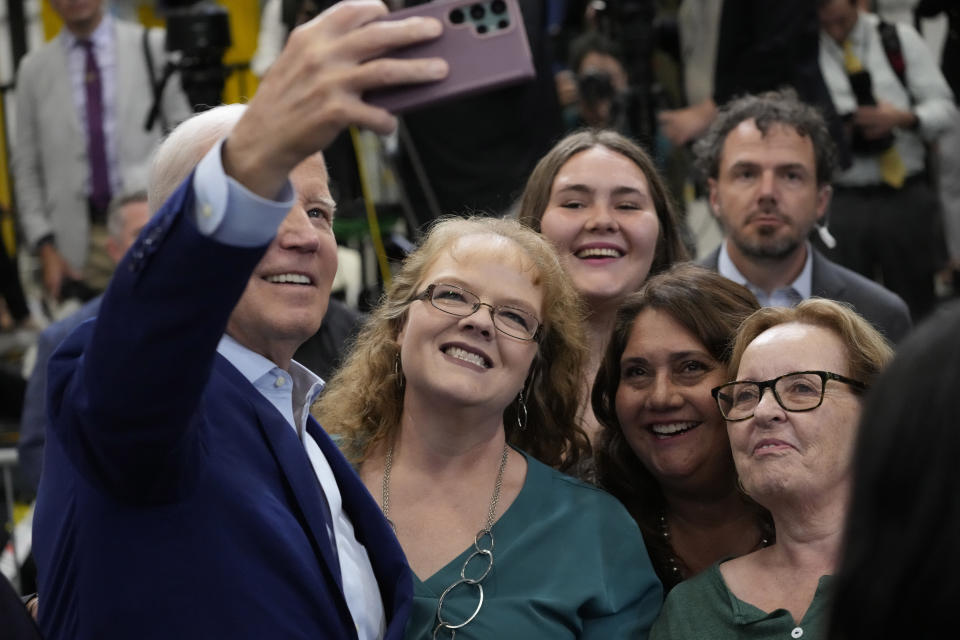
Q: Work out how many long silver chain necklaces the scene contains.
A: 1